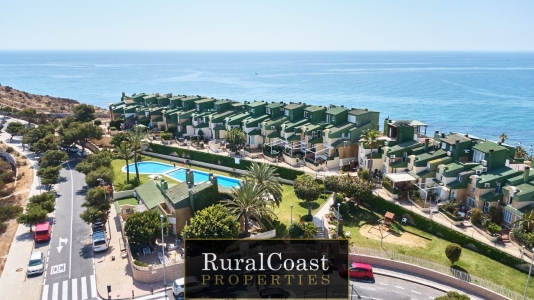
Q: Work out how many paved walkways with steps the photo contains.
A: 1